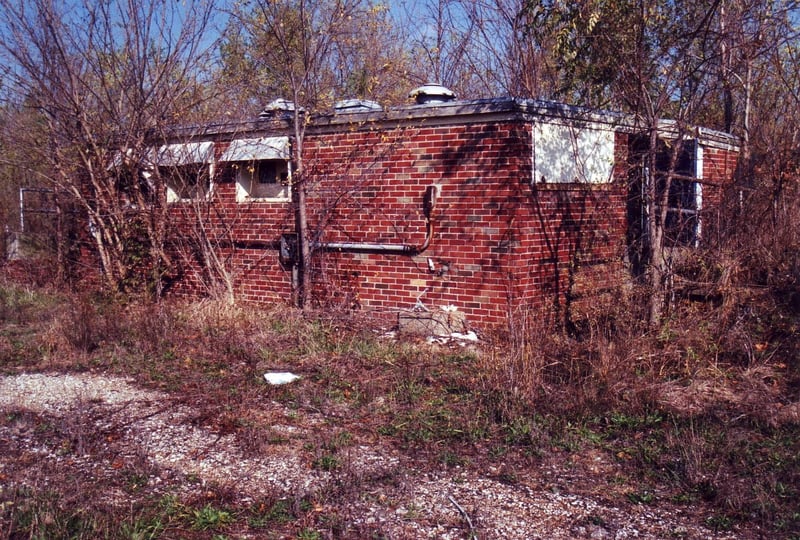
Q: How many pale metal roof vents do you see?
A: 3